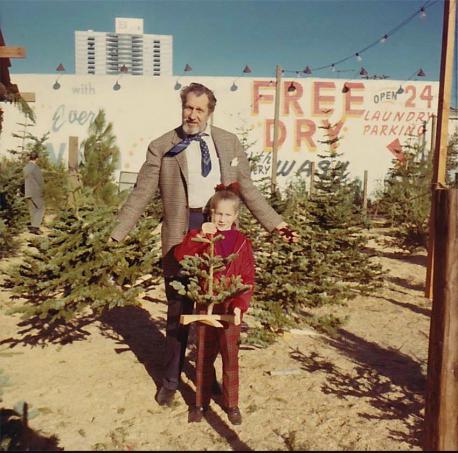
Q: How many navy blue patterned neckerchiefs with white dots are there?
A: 1